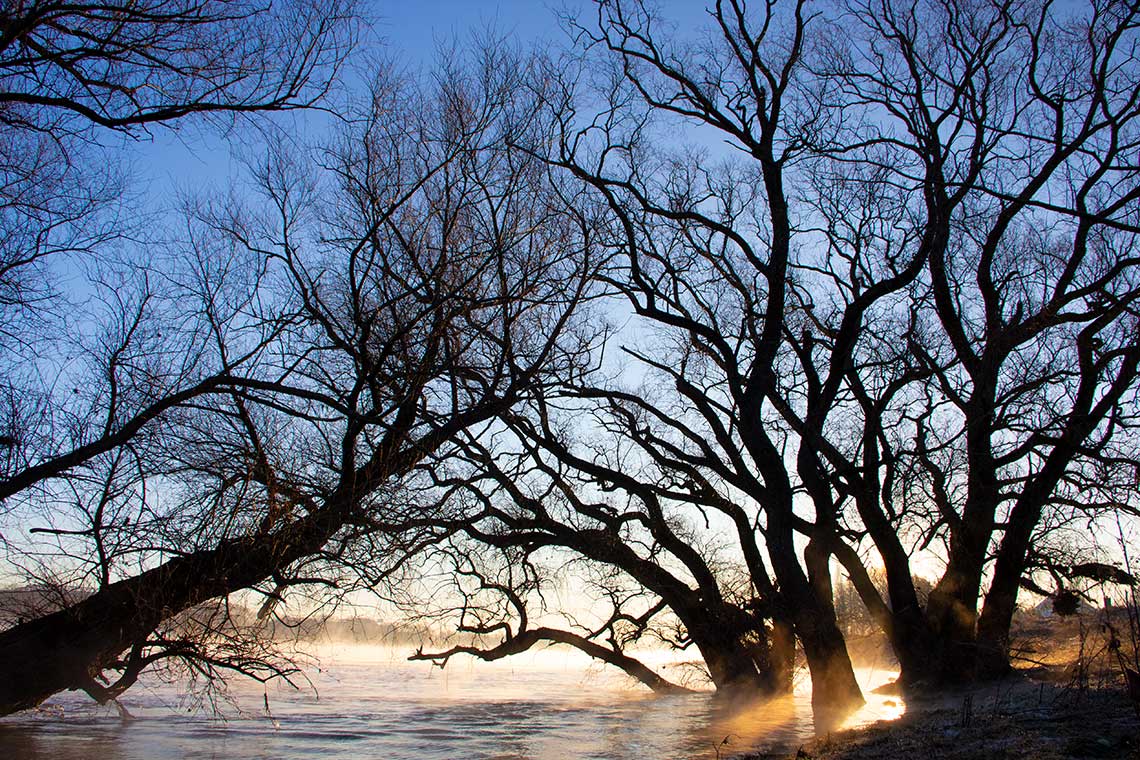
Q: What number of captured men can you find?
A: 0